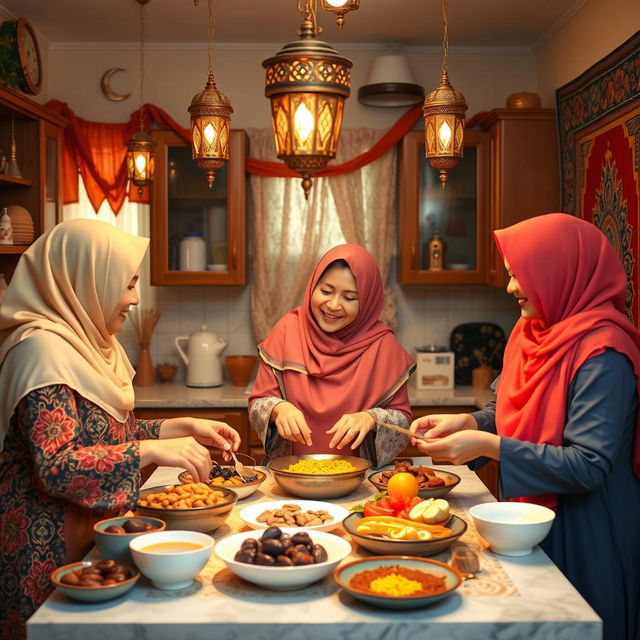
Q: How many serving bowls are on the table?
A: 12